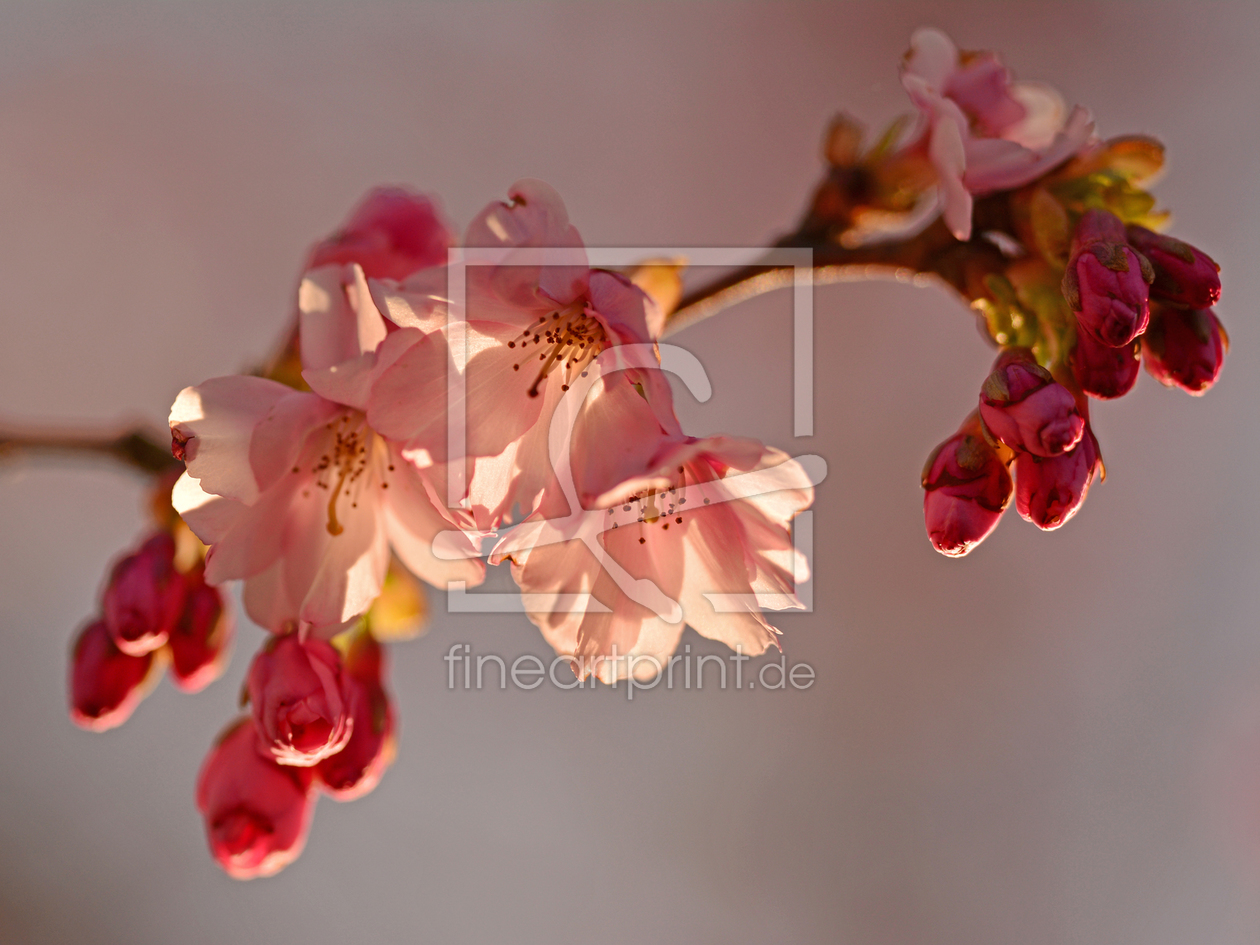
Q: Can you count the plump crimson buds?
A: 13